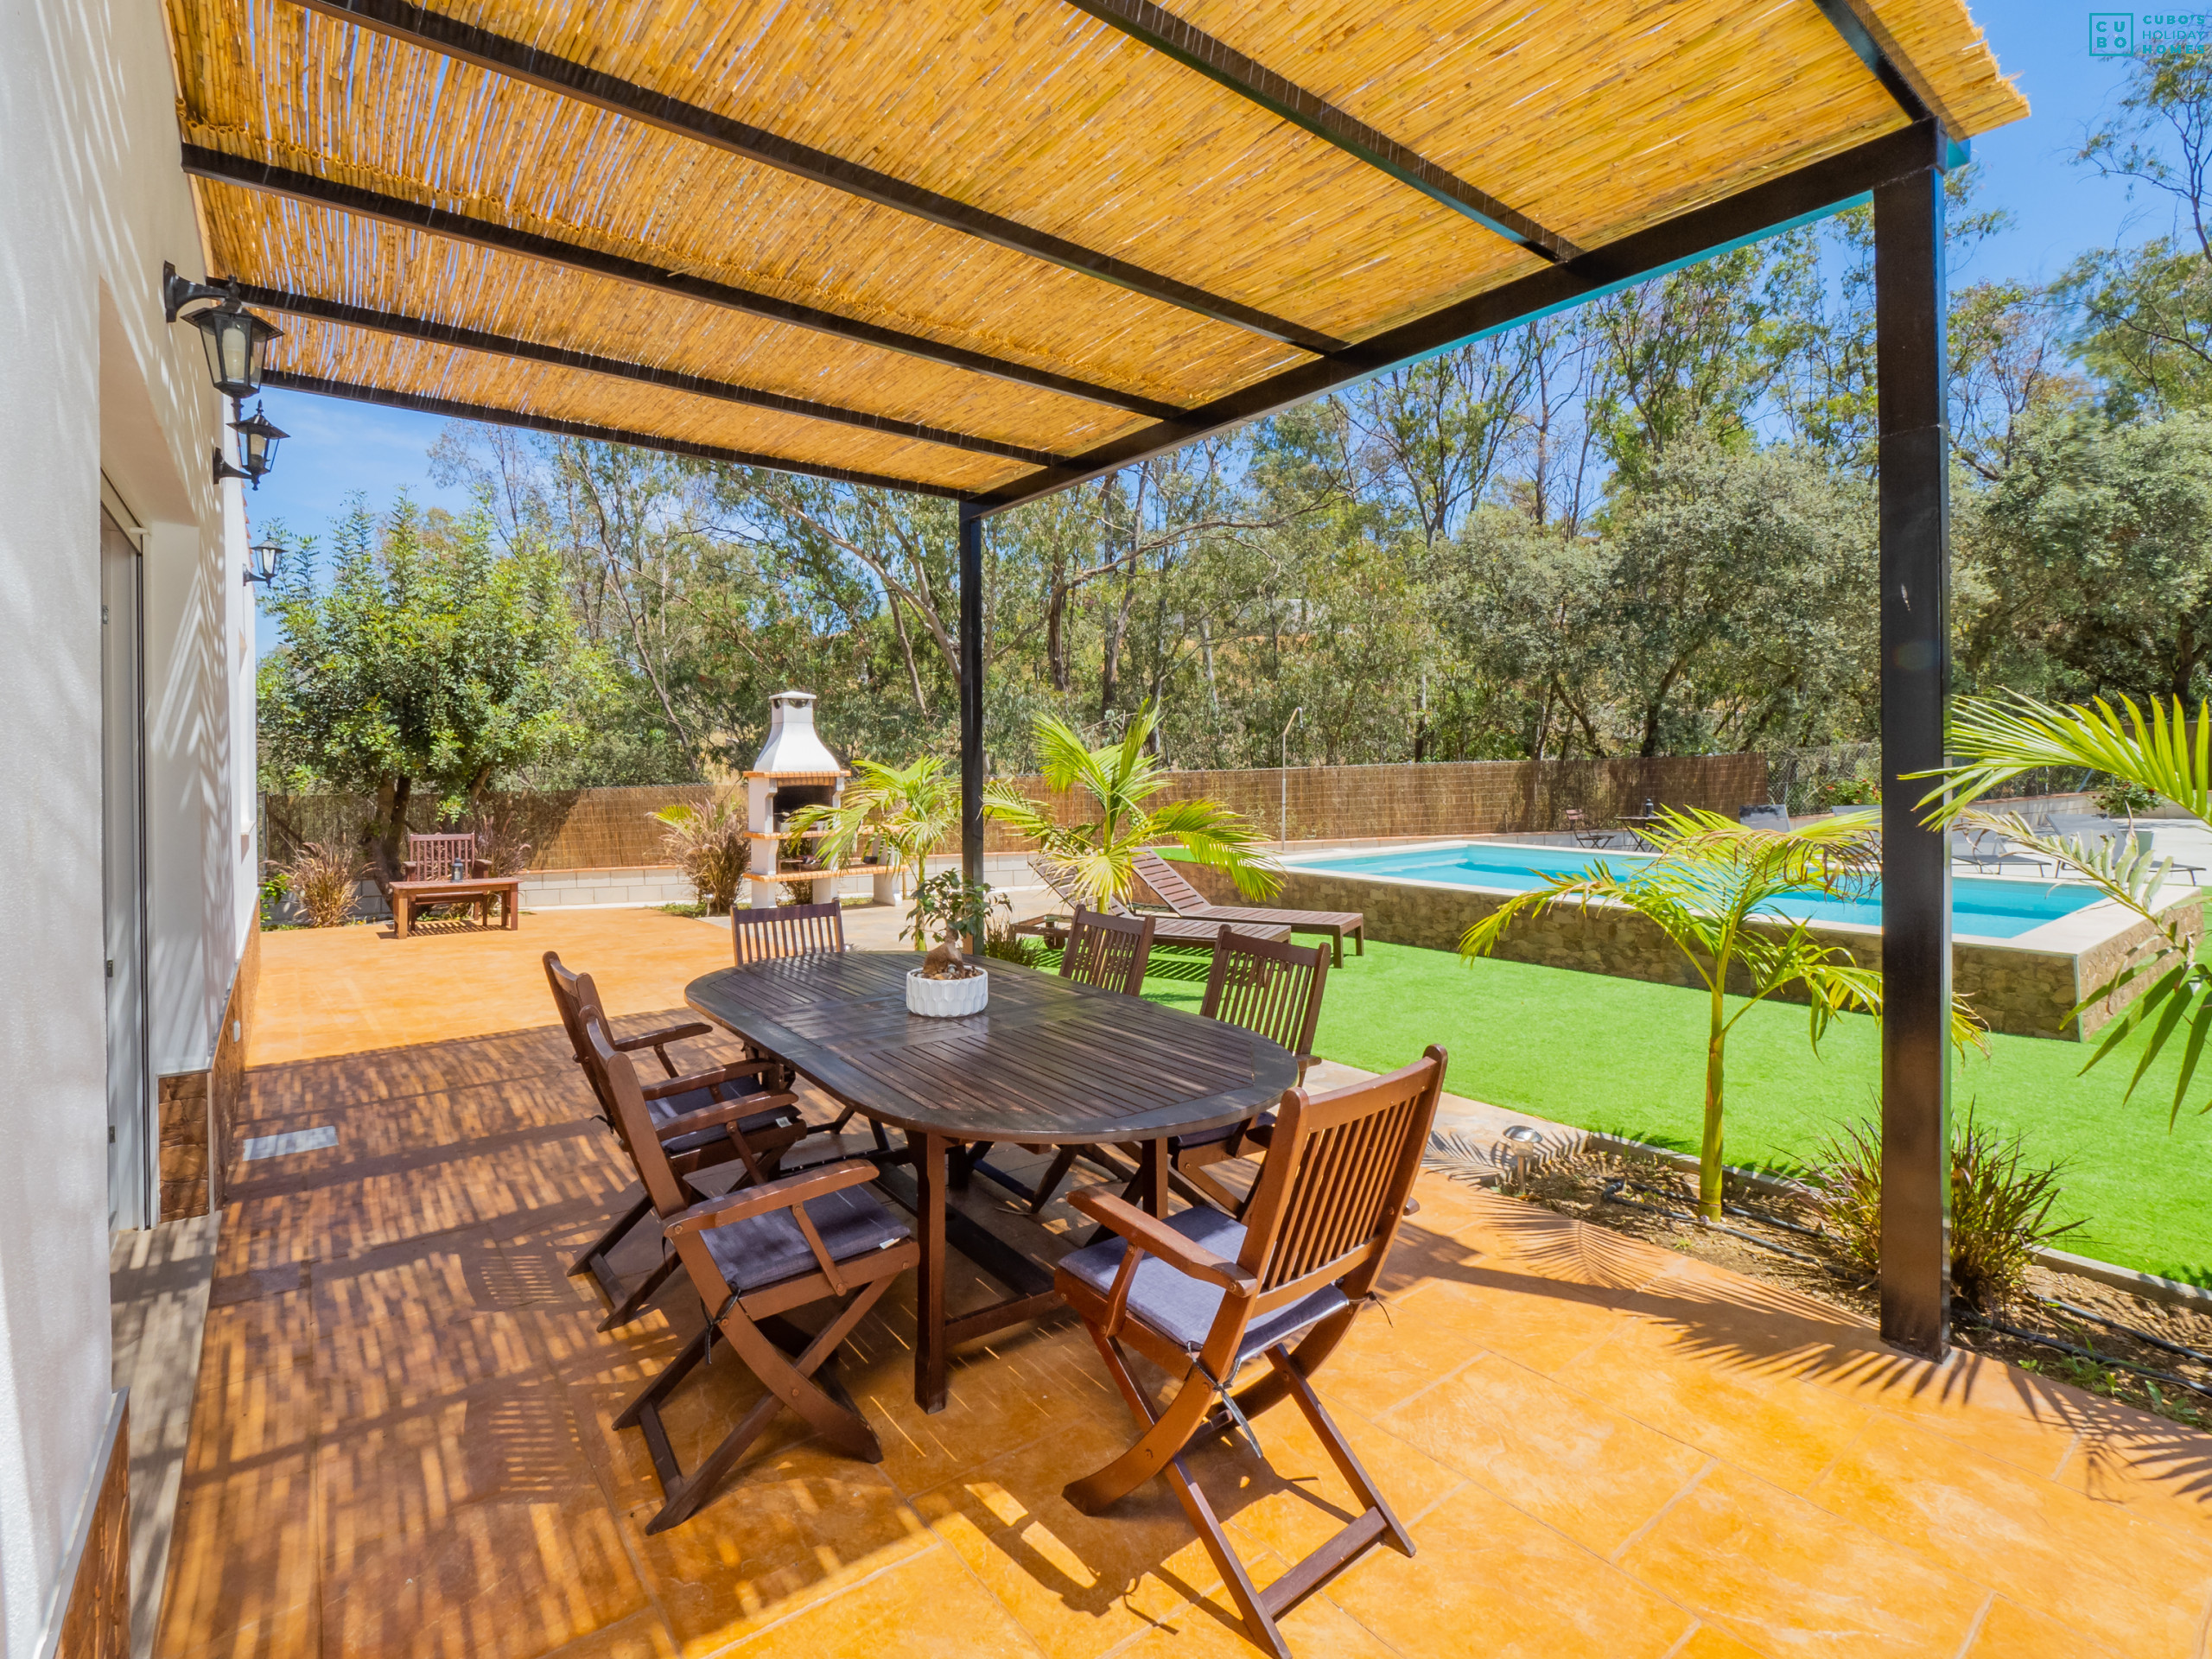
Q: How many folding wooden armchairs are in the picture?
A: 6